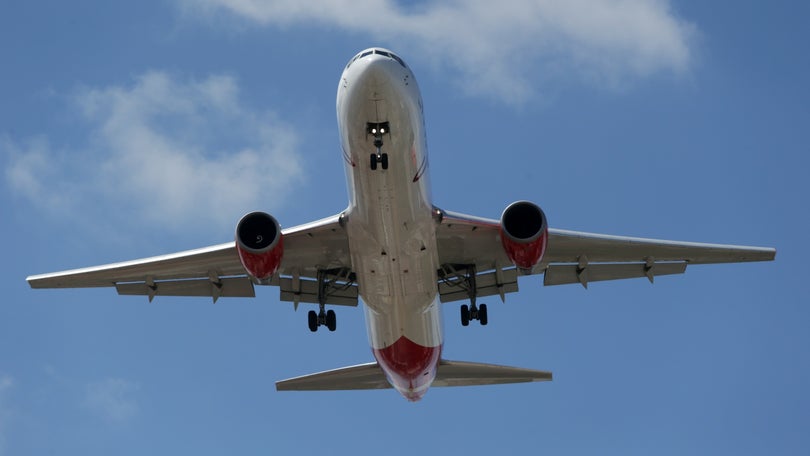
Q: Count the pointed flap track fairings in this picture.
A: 6